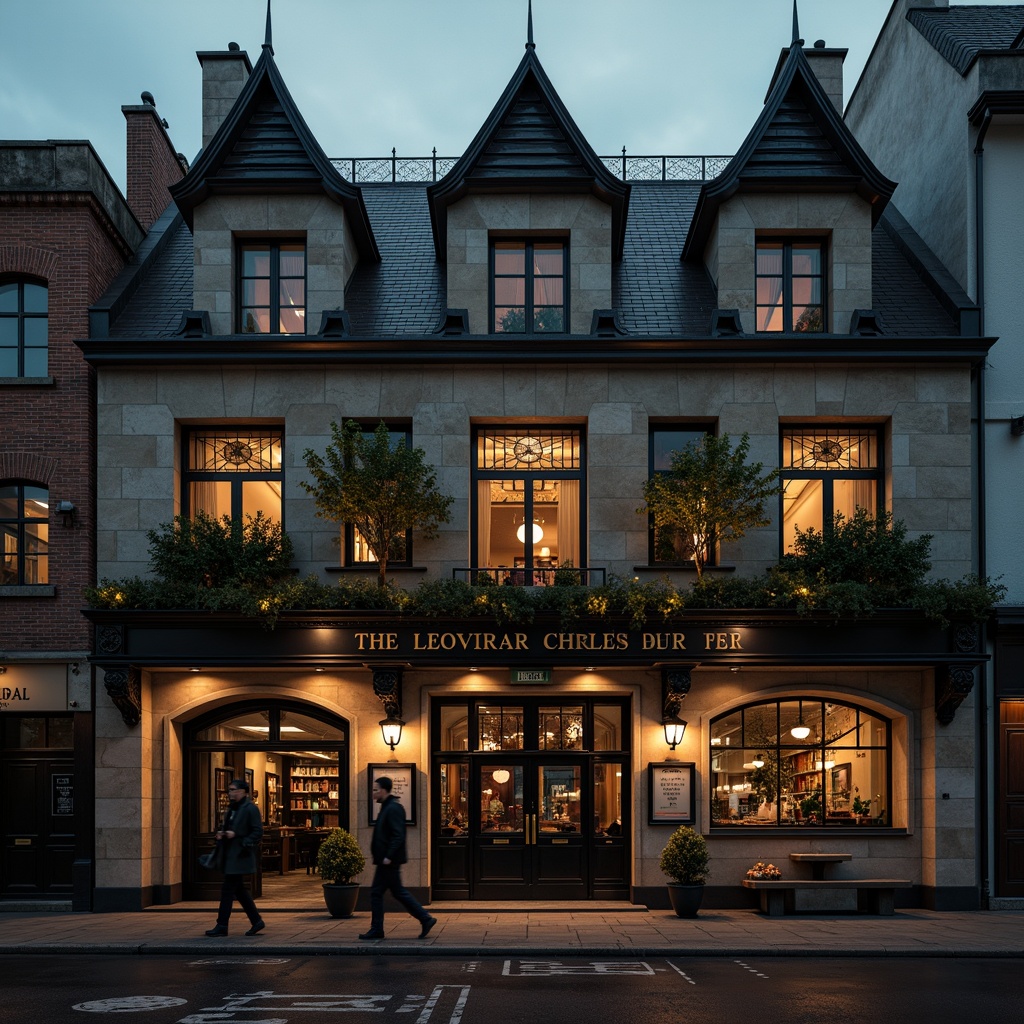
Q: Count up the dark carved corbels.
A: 4